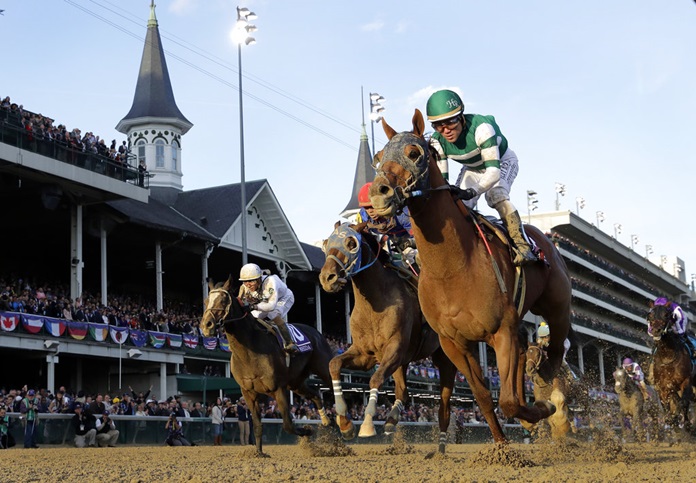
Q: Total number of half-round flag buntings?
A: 12